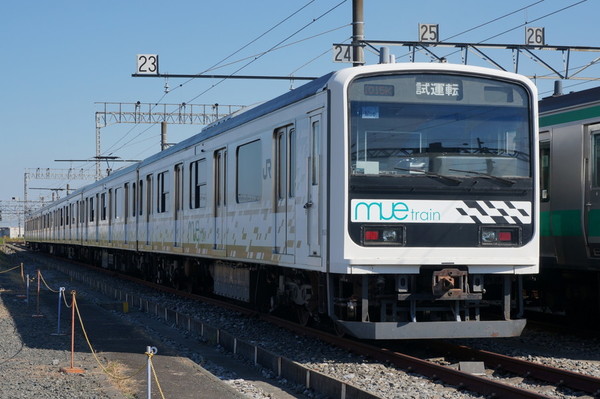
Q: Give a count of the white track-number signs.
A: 4